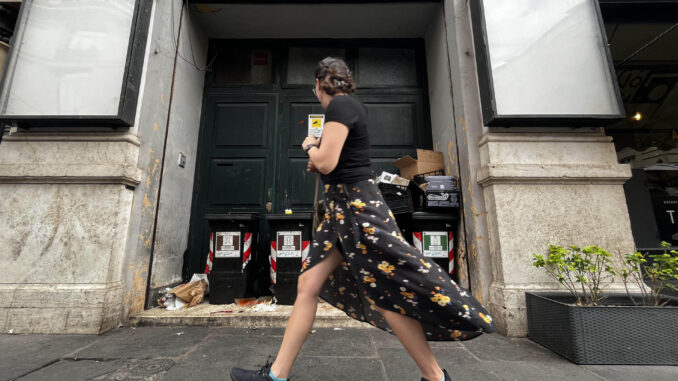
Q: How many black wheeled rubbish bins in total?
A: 3